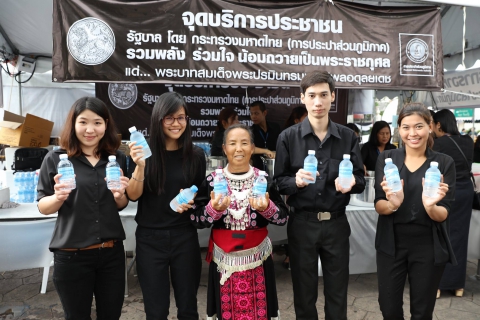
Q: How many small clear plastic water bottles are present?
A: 10